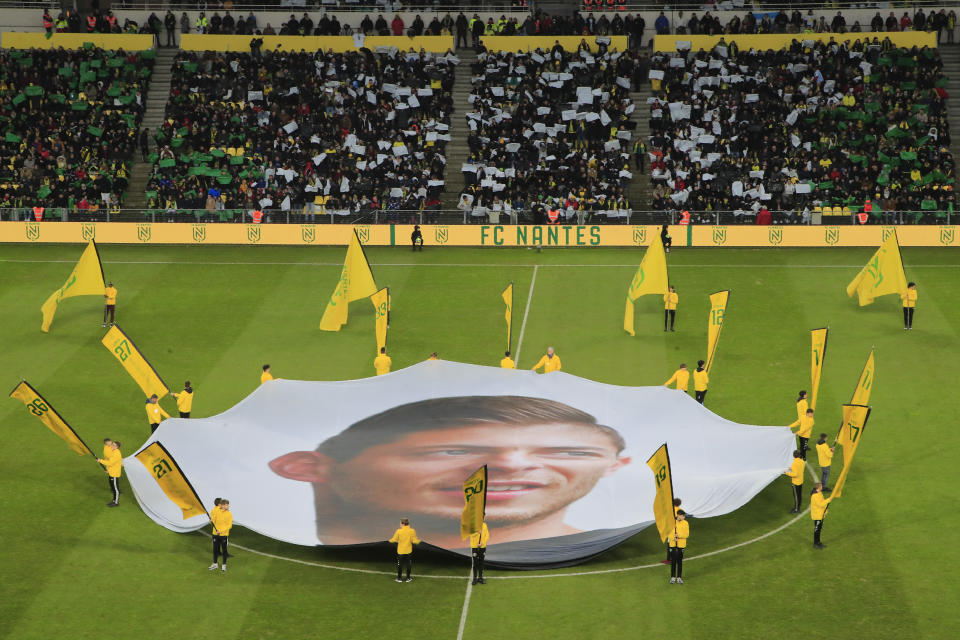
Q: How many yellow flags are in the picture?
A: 15